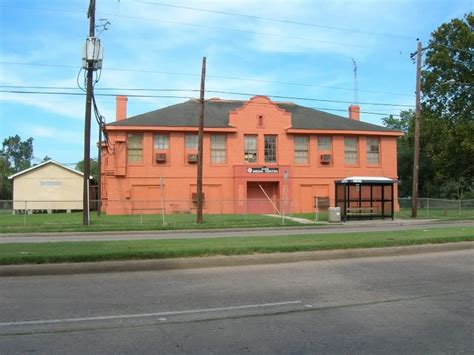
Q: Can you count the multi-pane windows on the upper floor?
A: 10